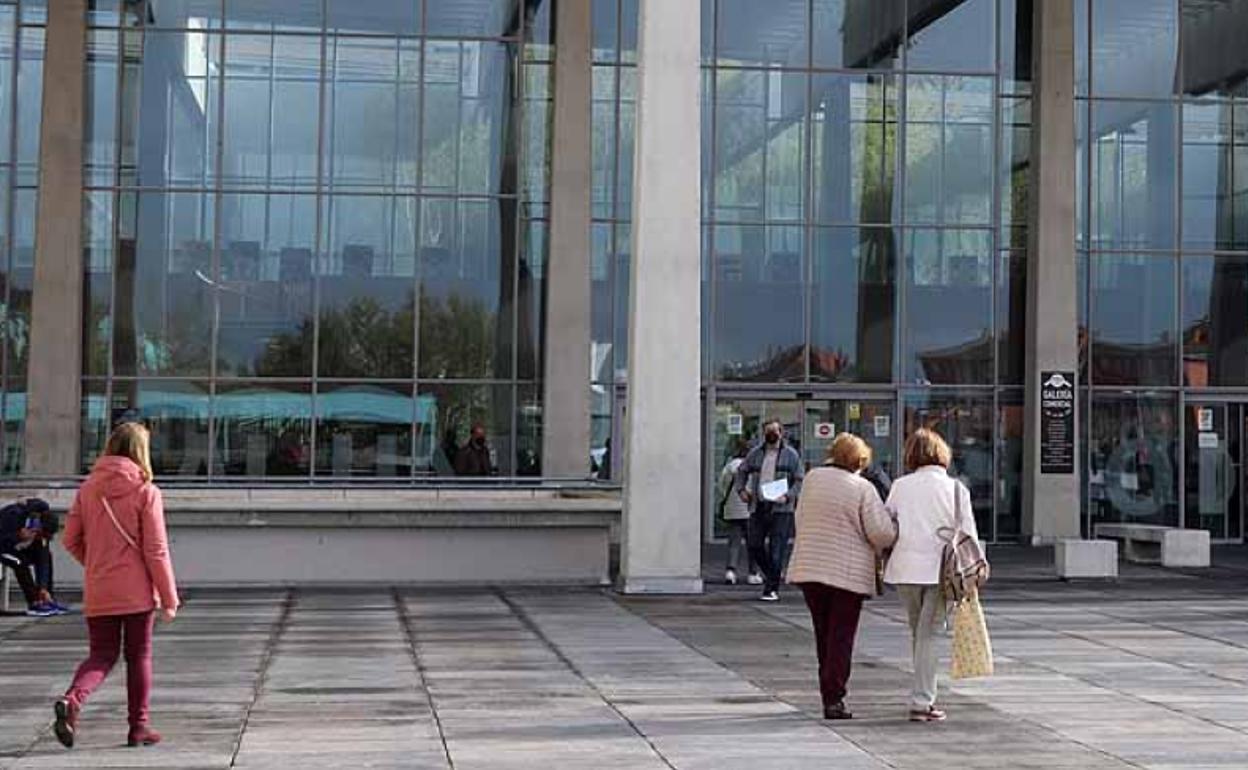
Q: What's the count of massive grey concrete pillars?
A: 4